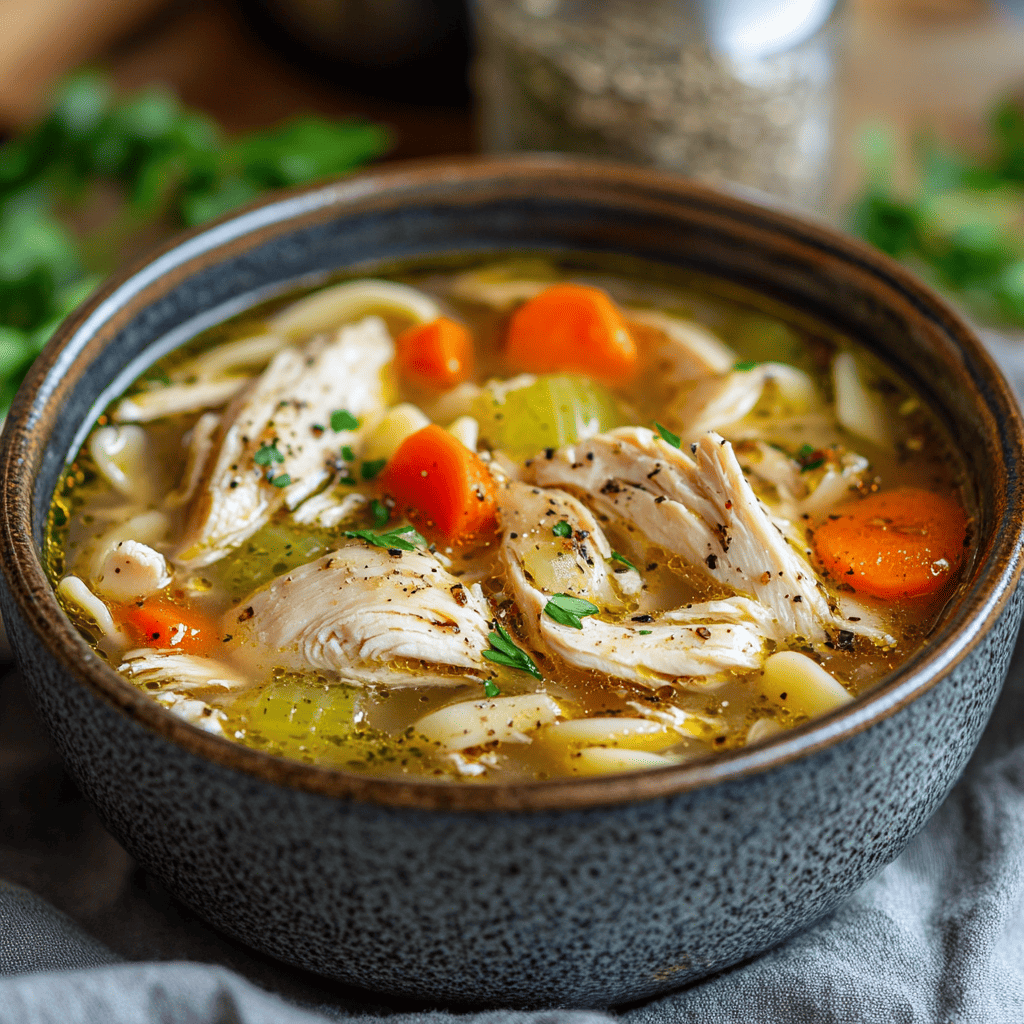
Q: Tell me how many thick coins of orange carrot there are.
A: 5